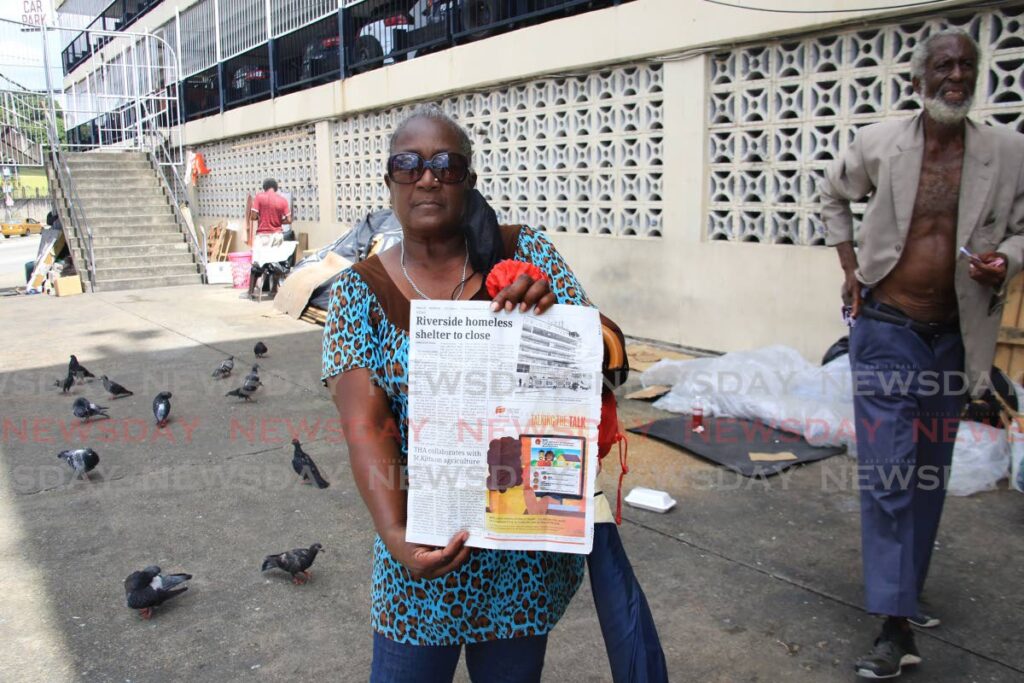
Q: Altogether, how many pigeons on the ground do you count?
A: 13